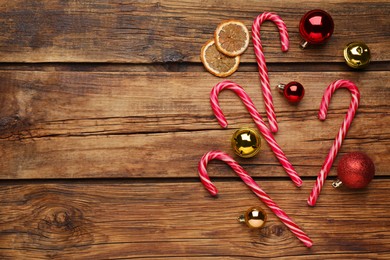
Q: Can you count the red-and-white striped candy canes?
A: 4